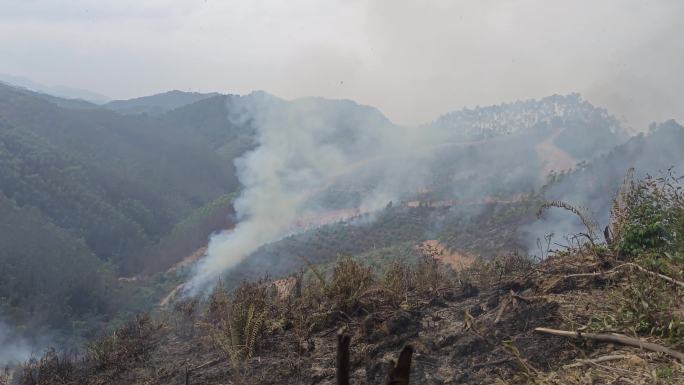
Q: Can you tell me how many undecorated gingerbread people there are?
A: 0